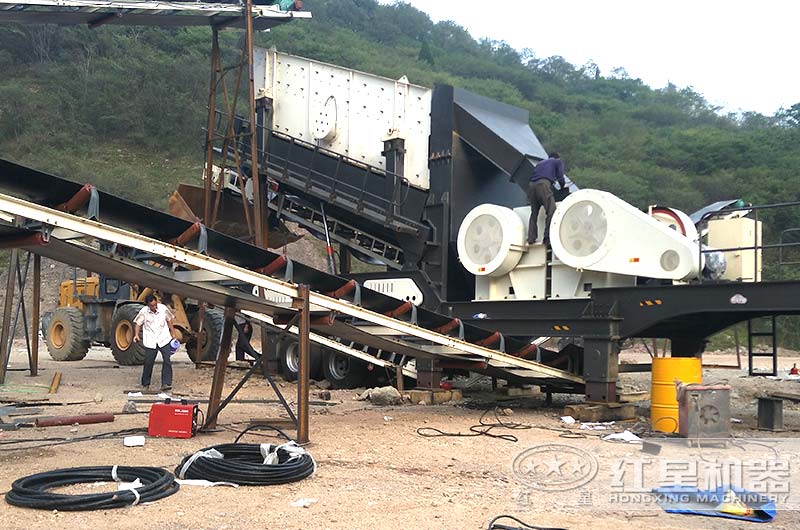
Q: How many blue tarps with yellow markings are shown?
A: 1